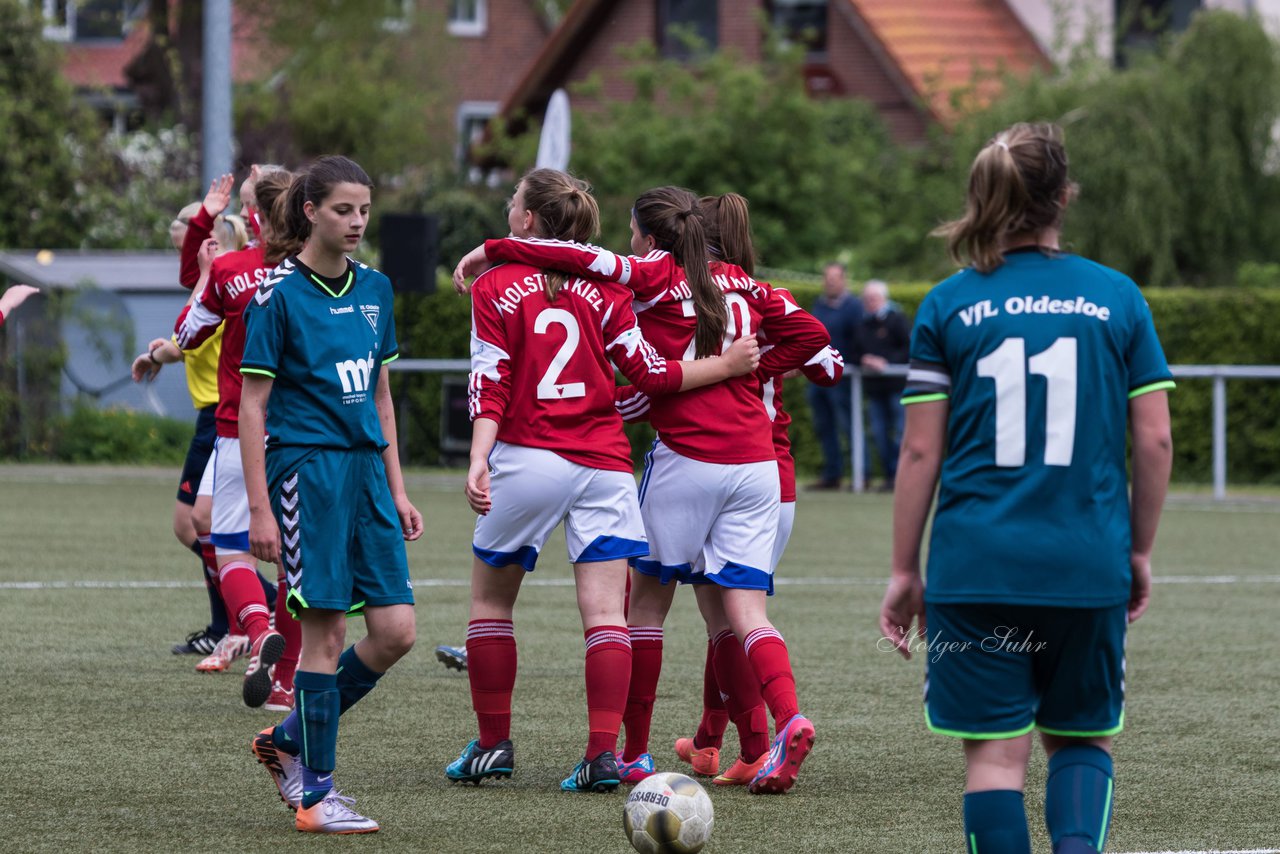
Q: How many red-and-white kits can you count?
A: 5